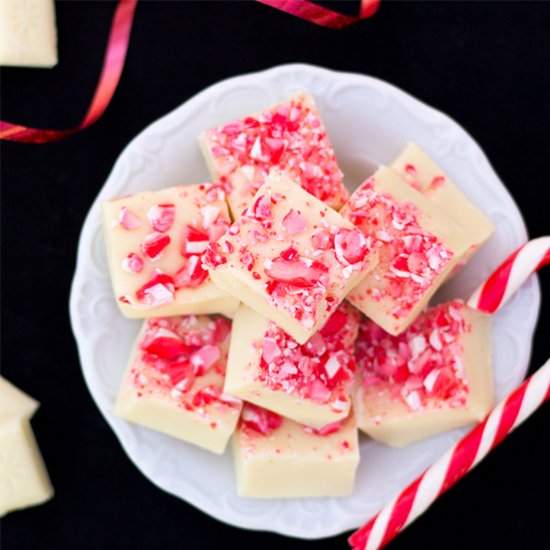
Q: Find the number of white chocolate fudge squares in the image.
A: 9